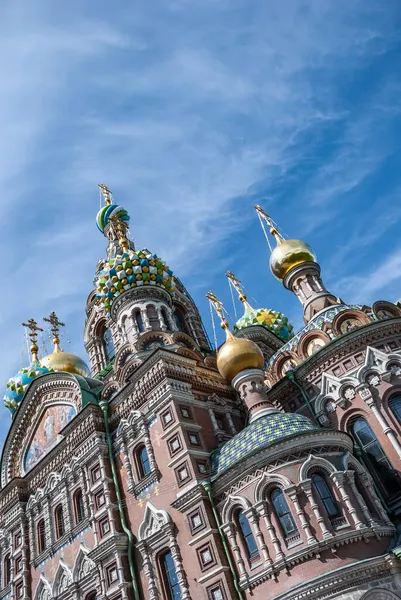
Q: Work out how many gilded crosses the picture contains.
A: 7